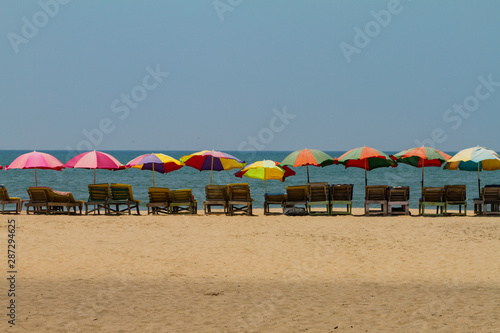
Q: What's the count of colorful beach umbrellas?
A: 9